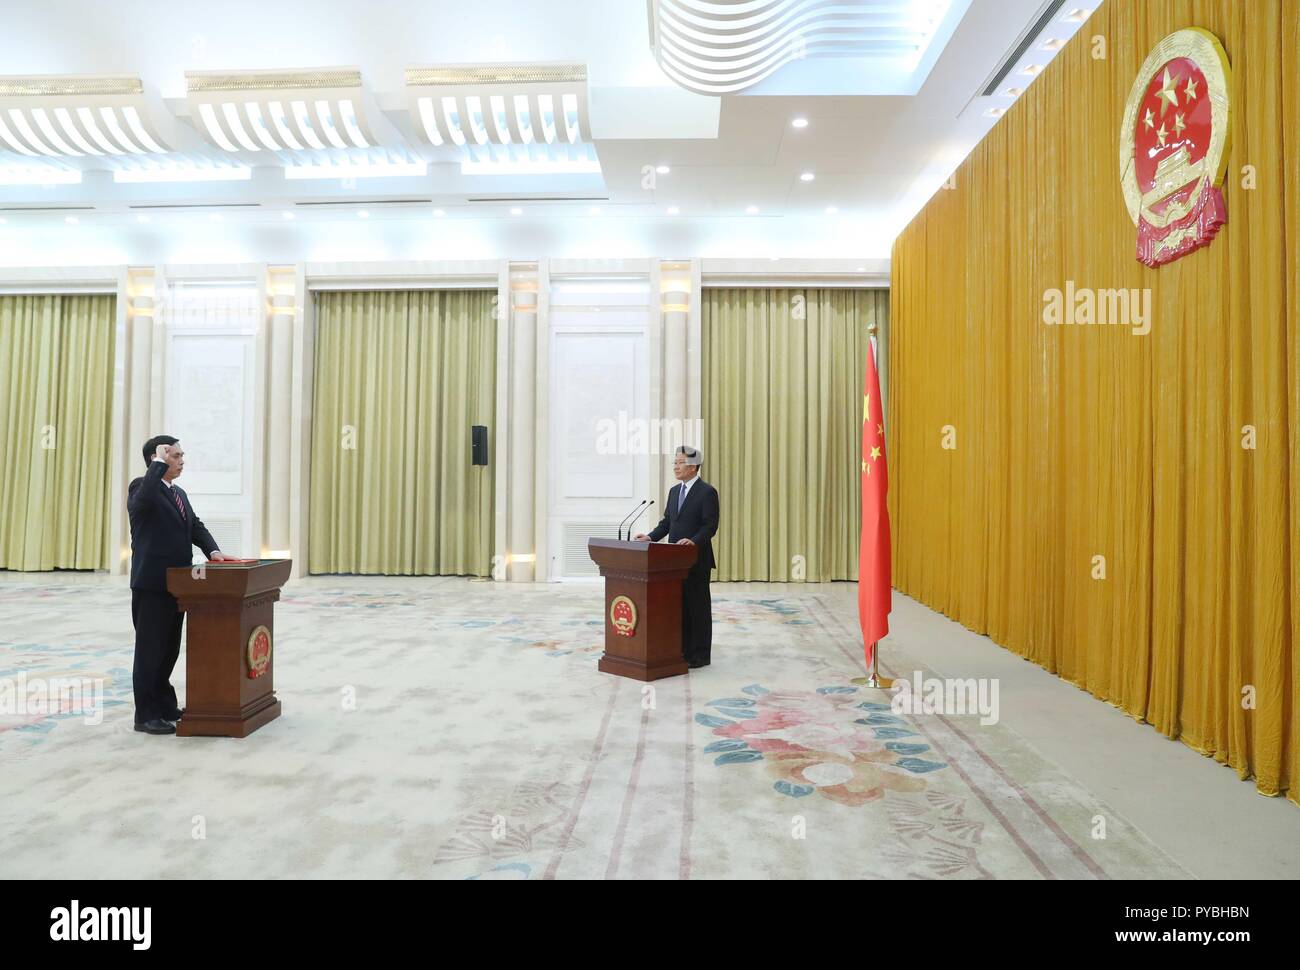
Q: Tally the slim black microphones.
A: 2